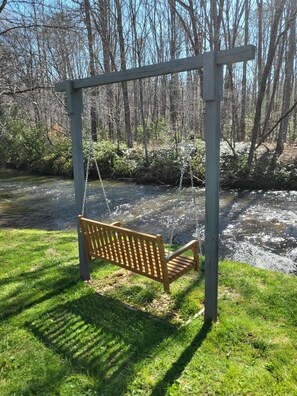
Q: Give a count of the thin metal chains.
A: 4